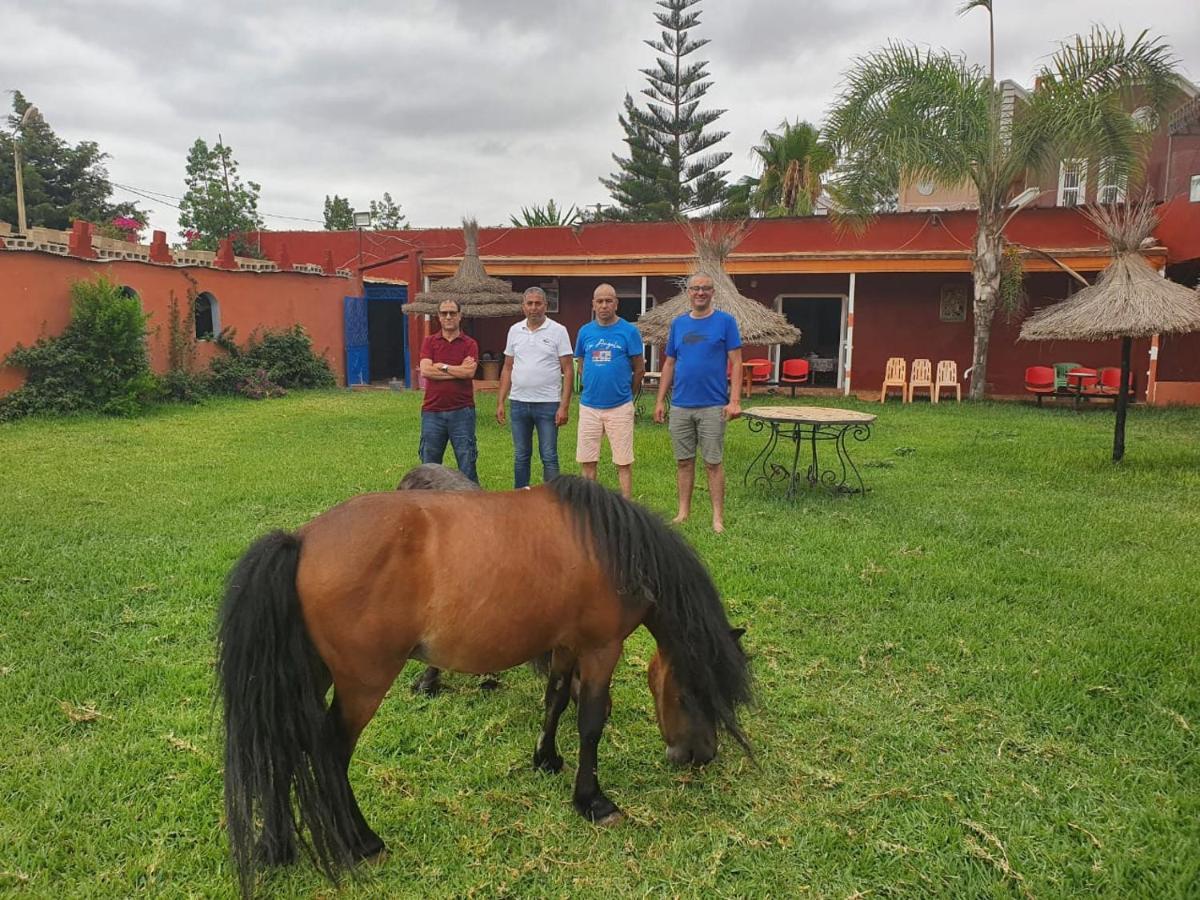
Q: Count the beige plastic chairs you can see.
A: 3